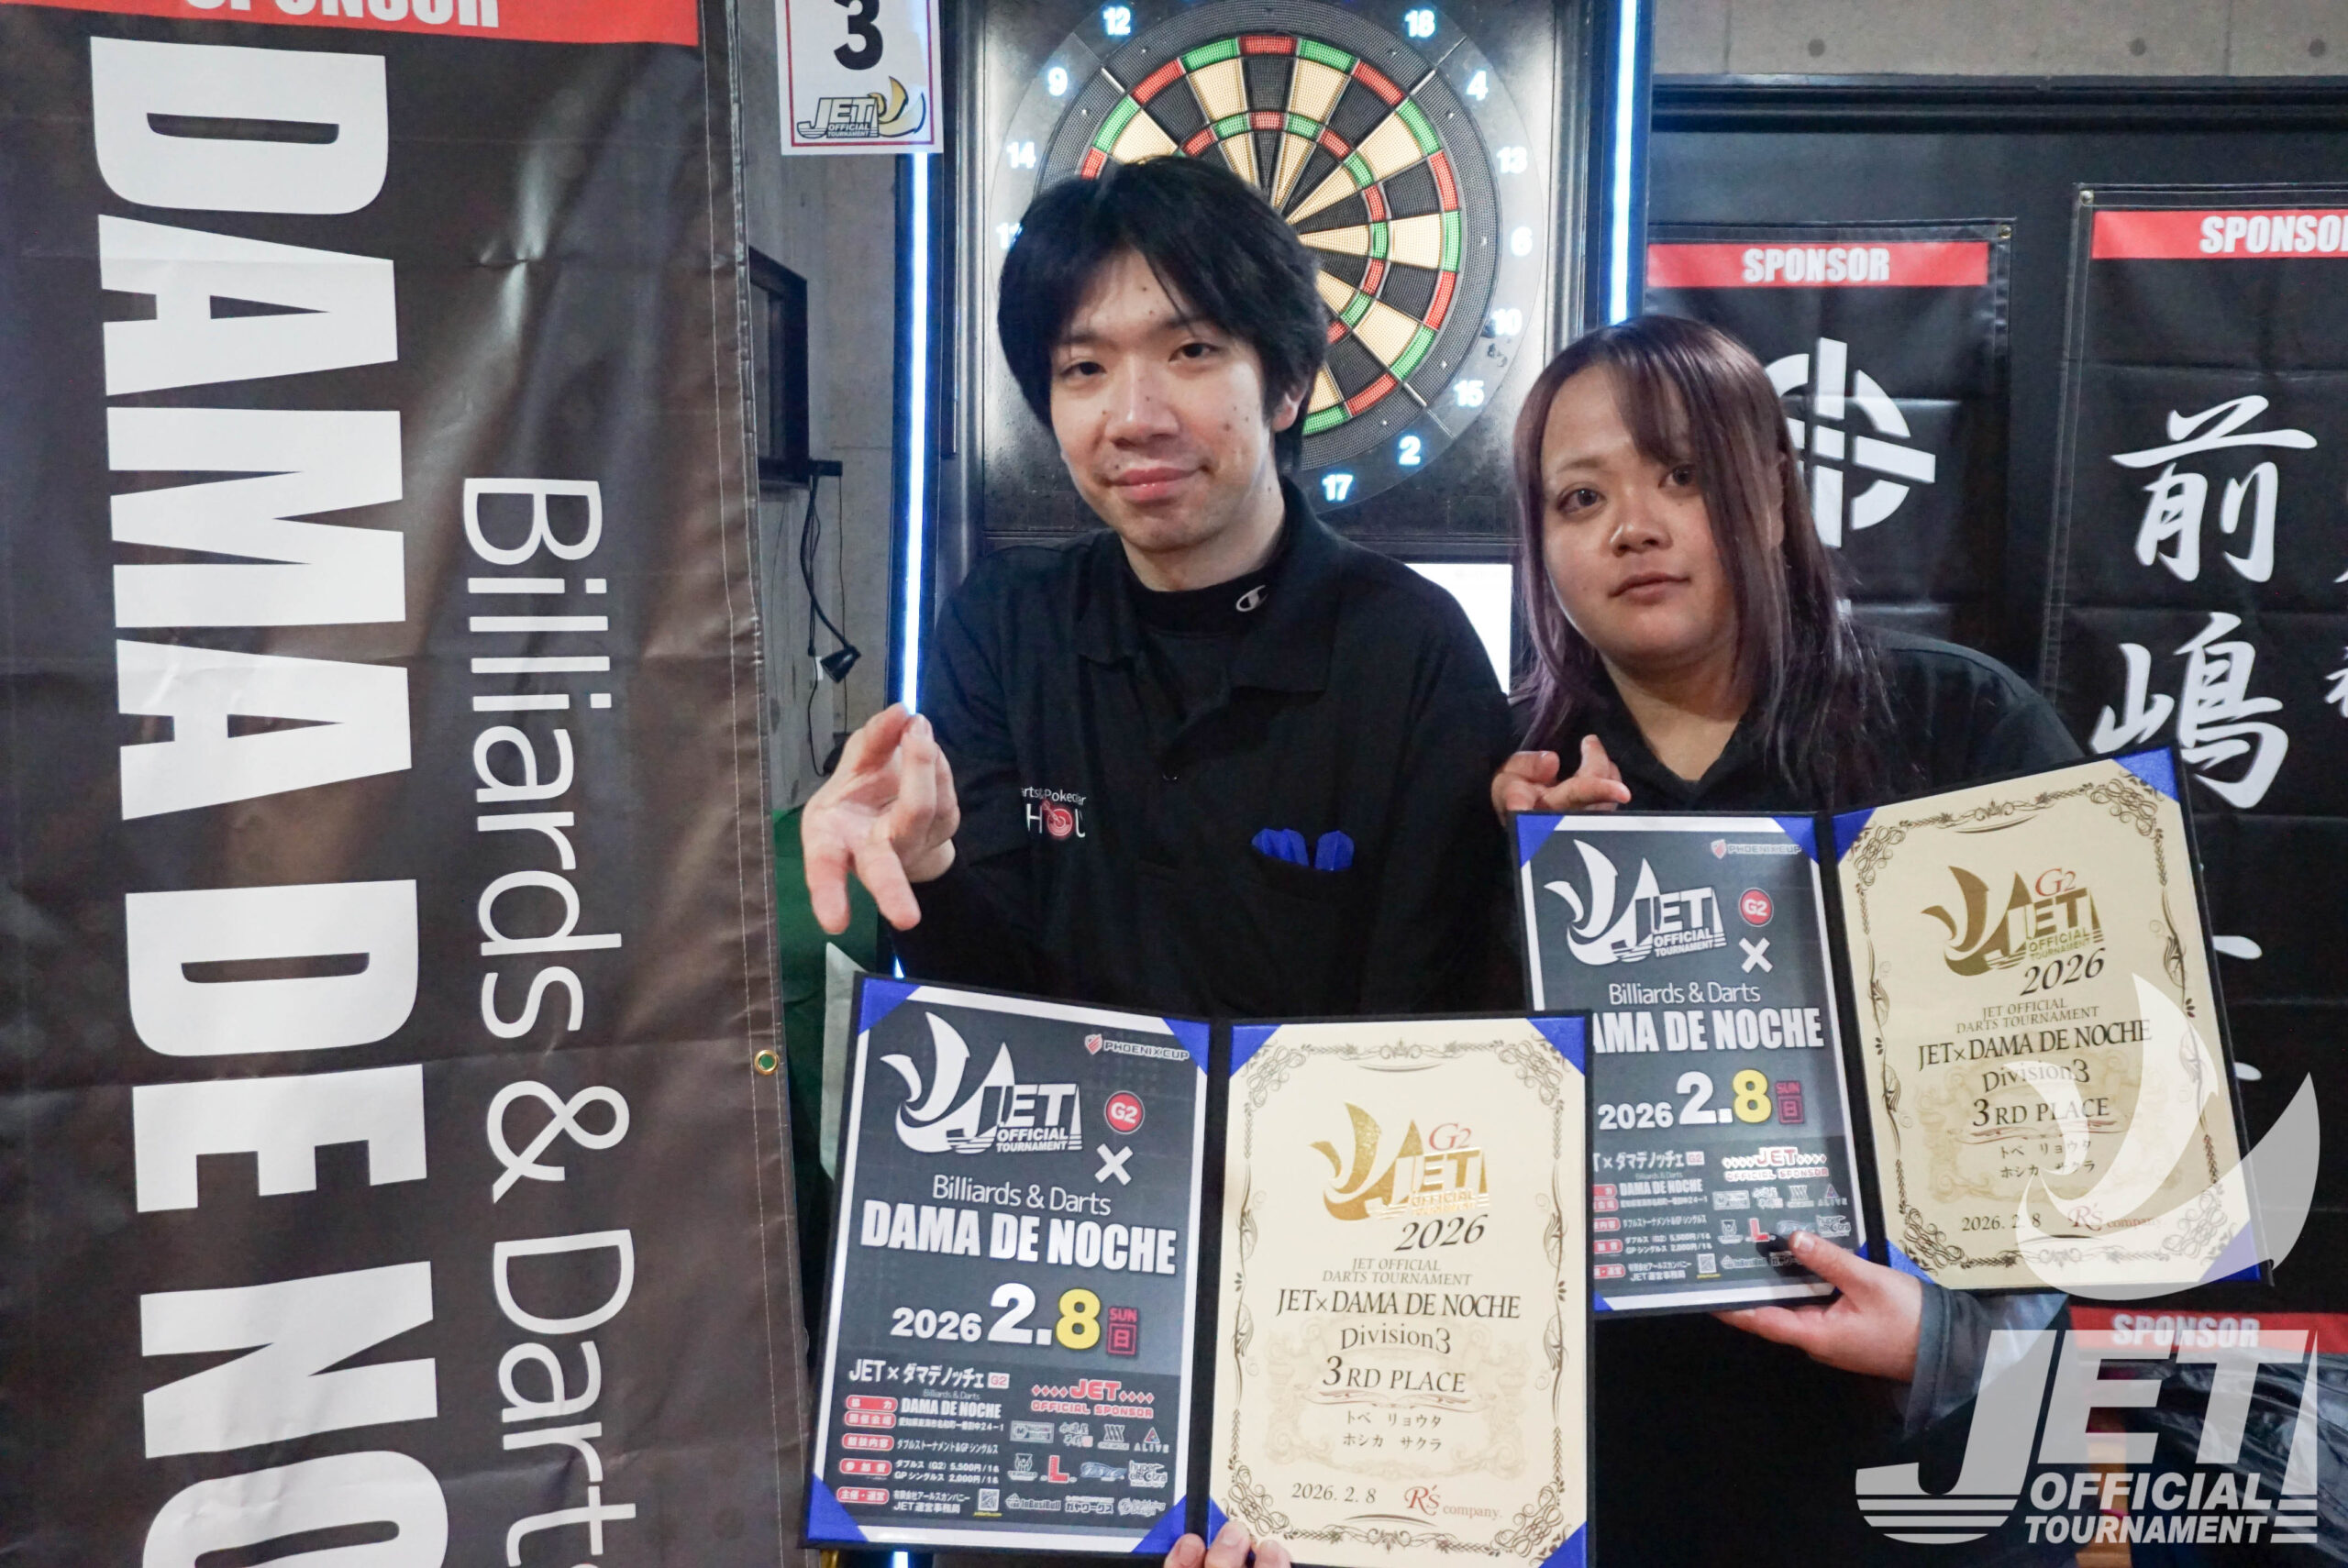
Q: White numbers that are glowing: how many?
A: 12